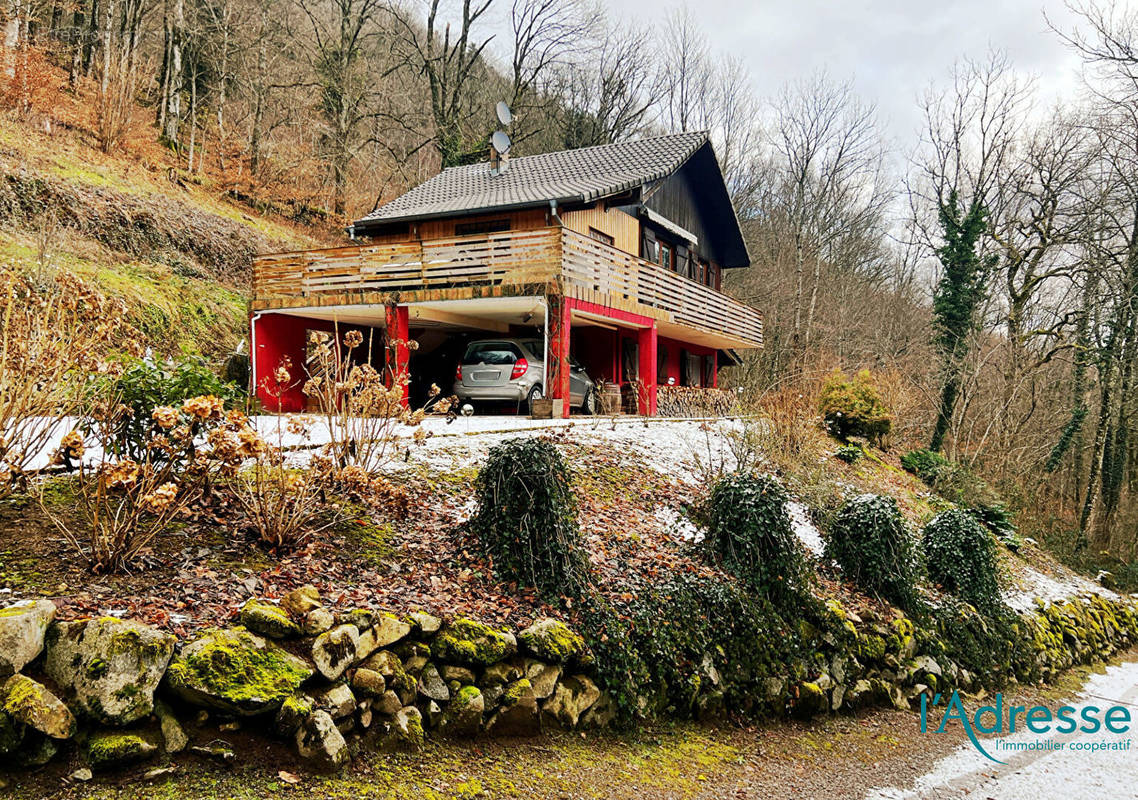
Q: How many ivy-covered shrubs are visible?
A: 4